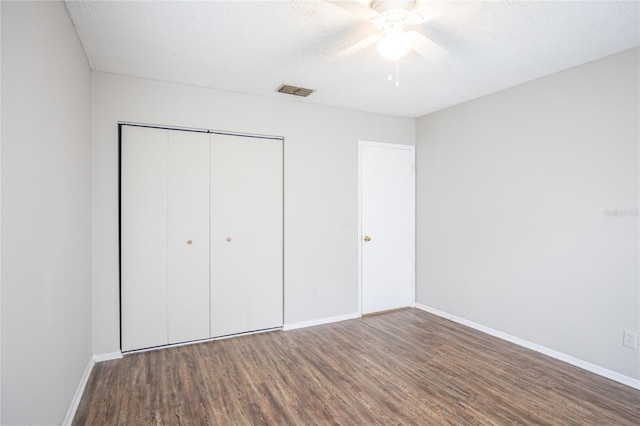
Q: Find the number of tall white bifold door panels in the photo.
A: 4